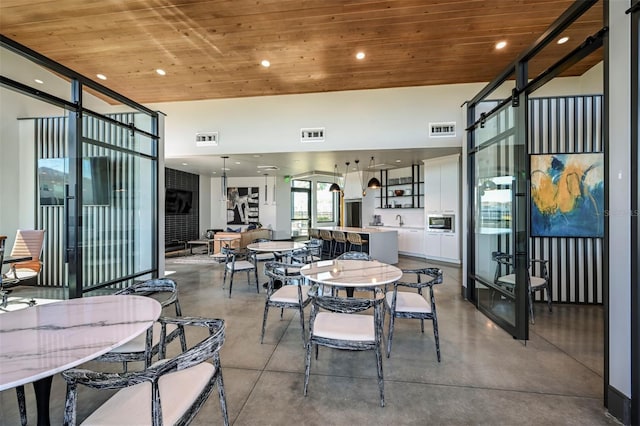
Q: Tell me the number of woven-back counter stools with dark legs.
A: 4